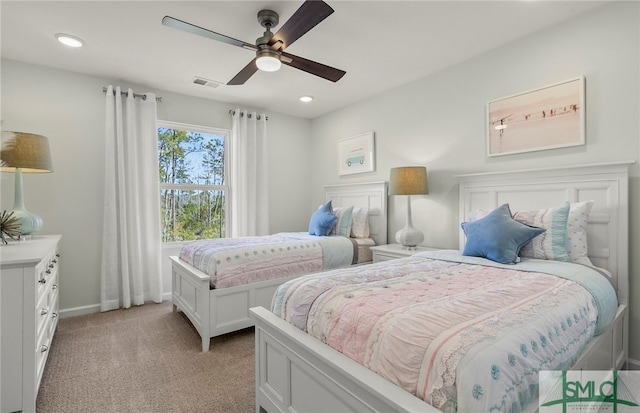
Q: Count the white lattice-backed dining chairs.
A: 0